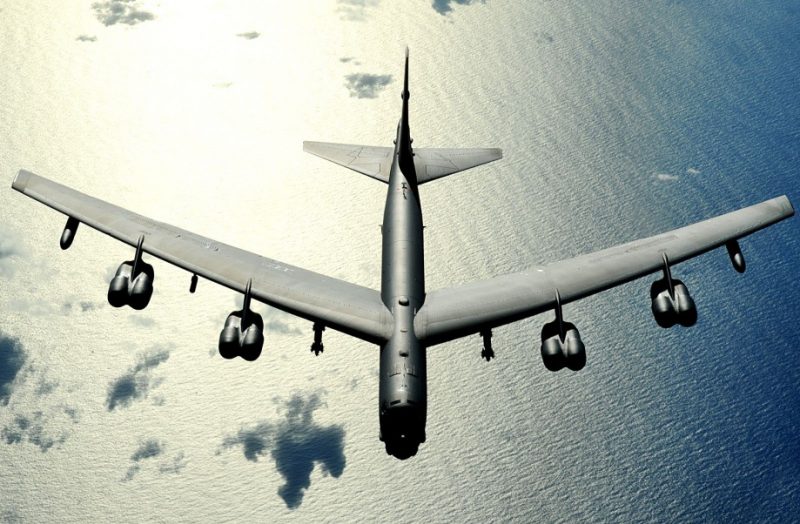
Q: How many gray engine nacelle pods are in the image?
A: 4